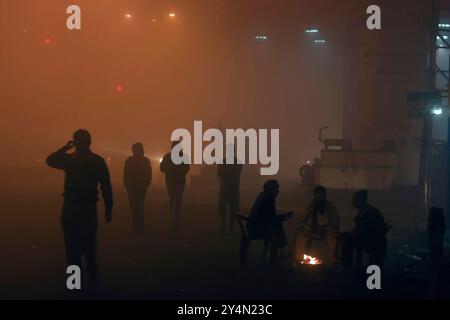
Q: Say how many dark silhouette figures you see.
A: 7